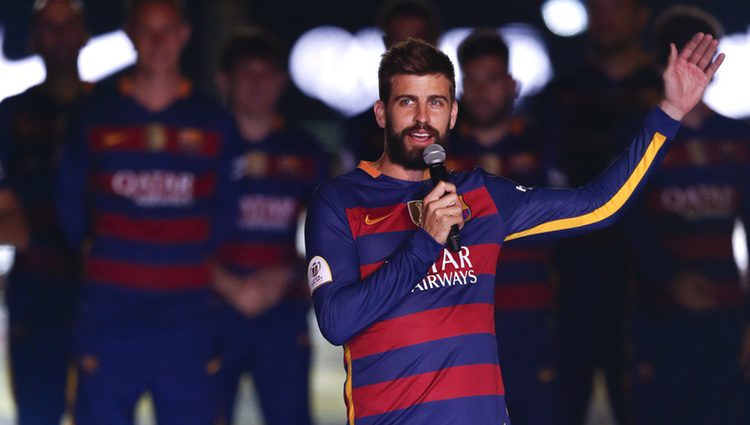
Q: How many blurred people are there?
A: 7